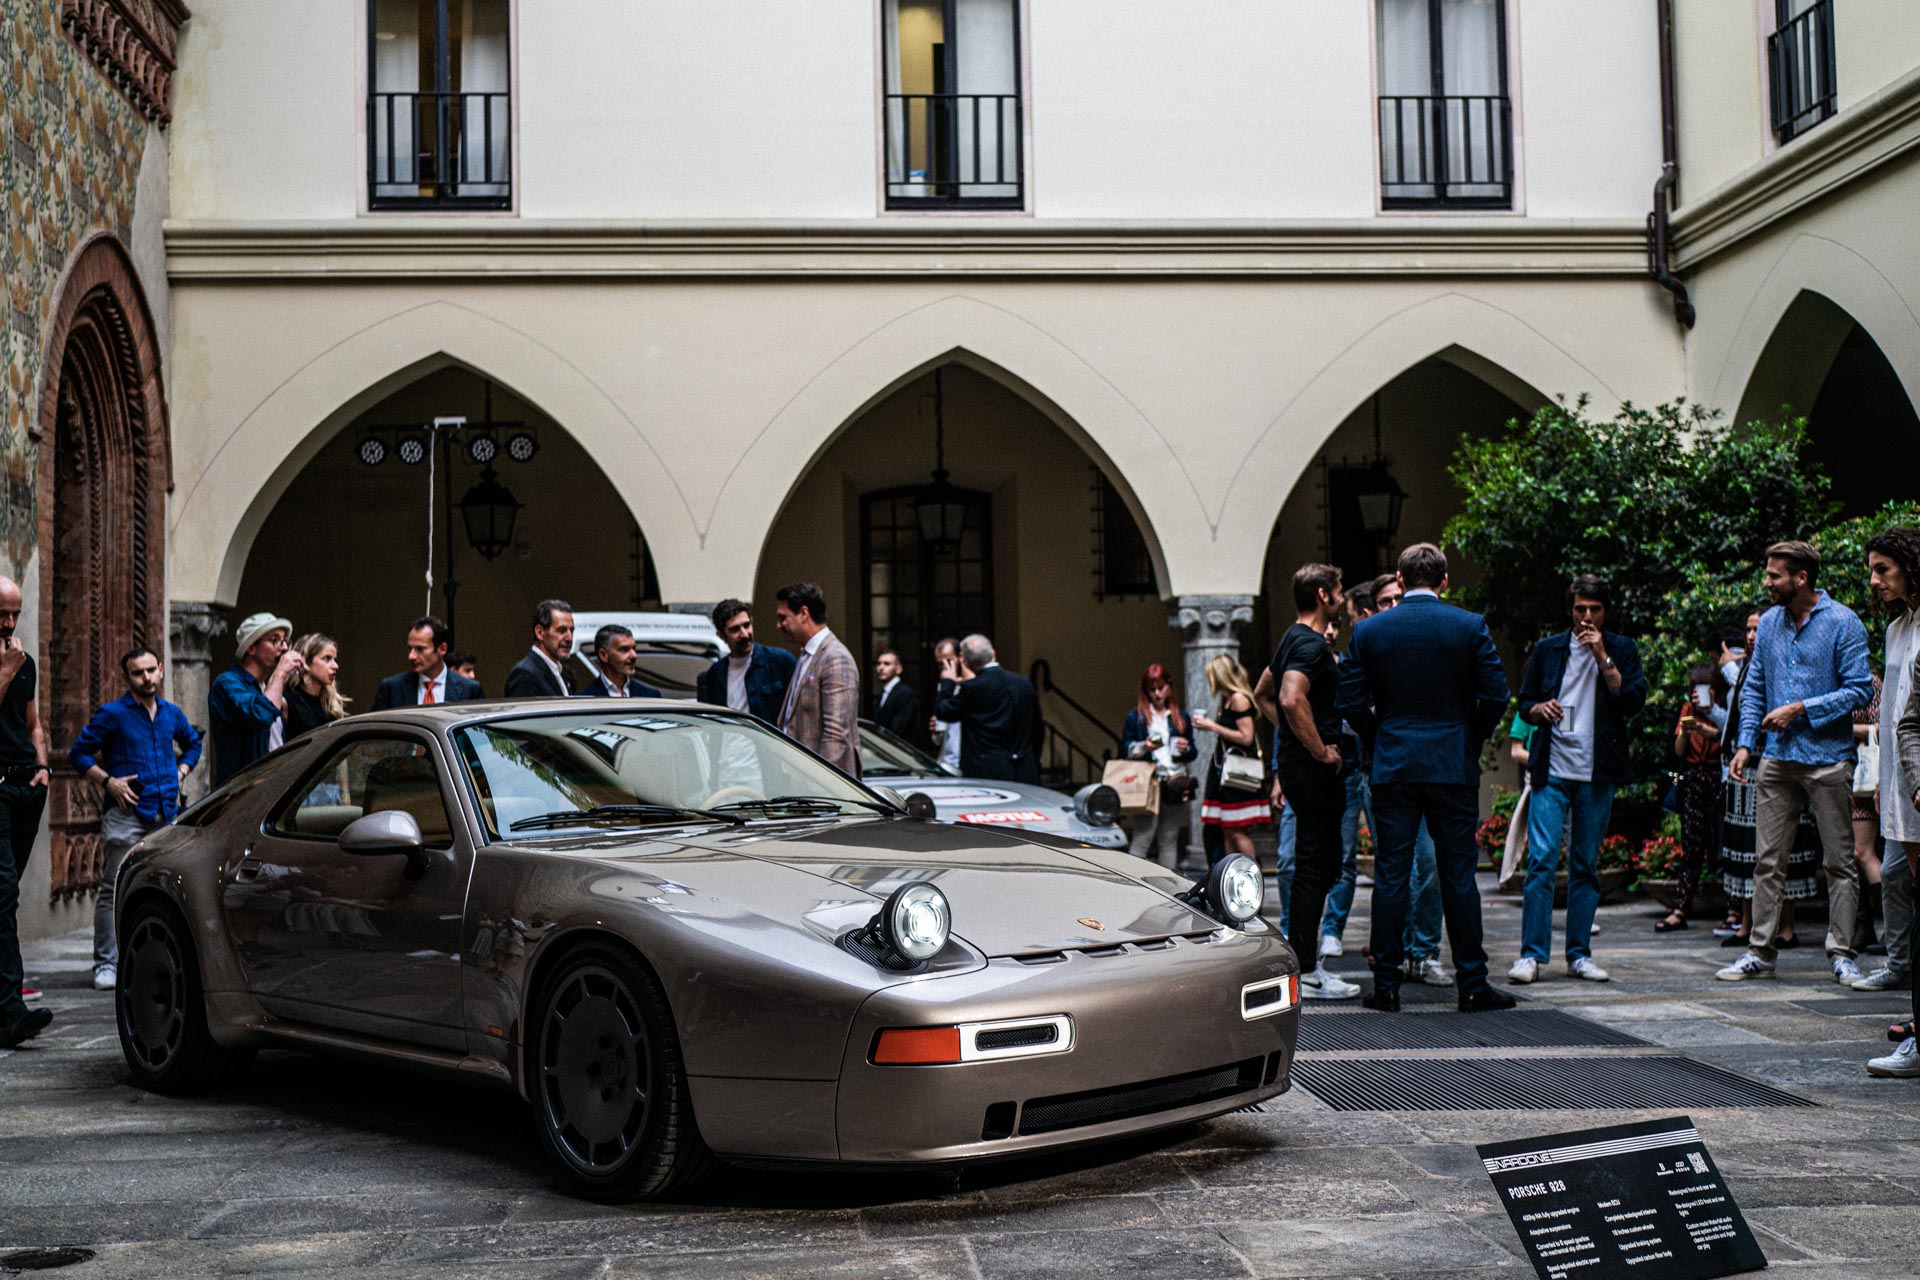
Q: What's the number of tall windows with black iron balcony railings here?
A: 4